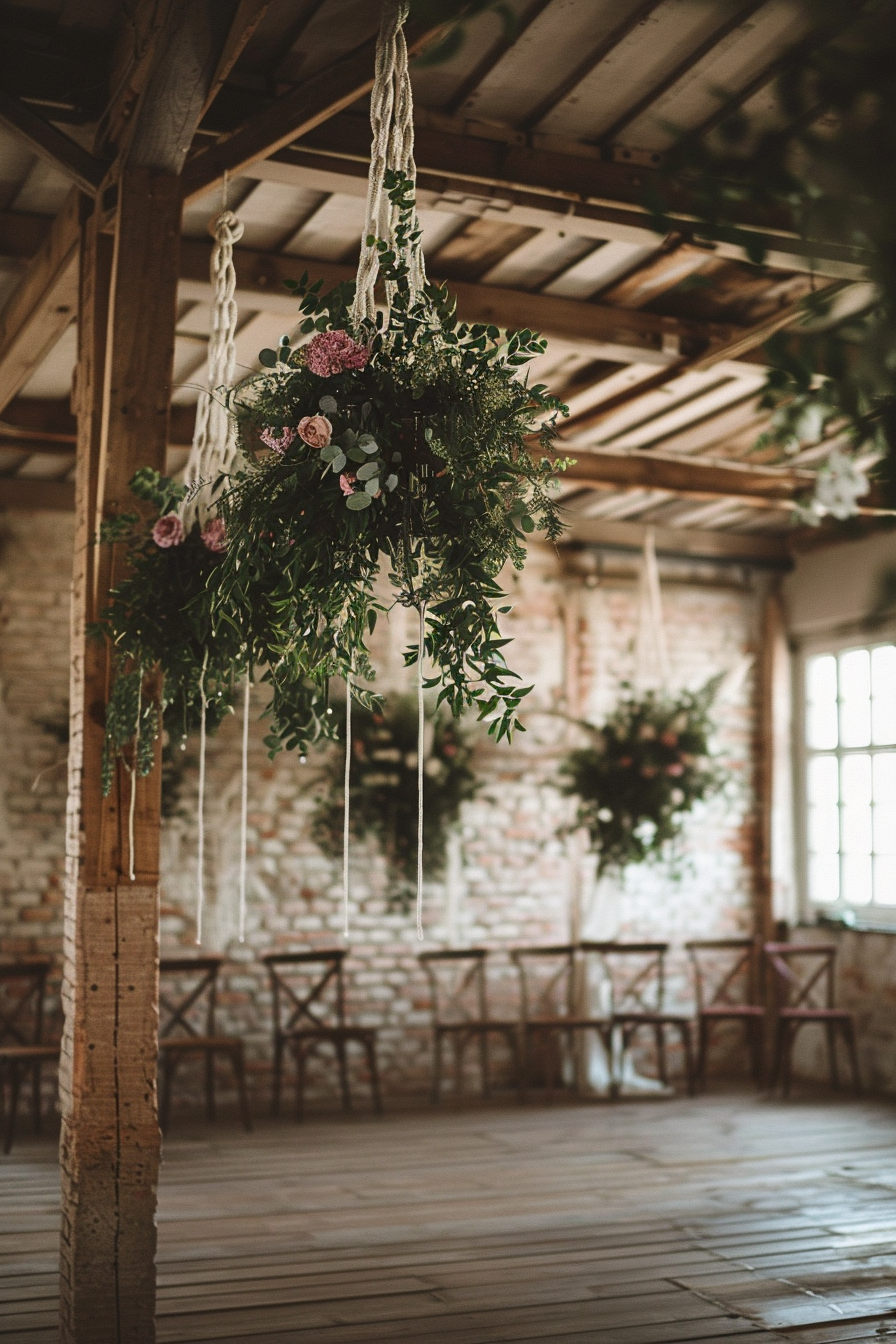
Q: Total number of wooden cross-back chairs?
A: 8